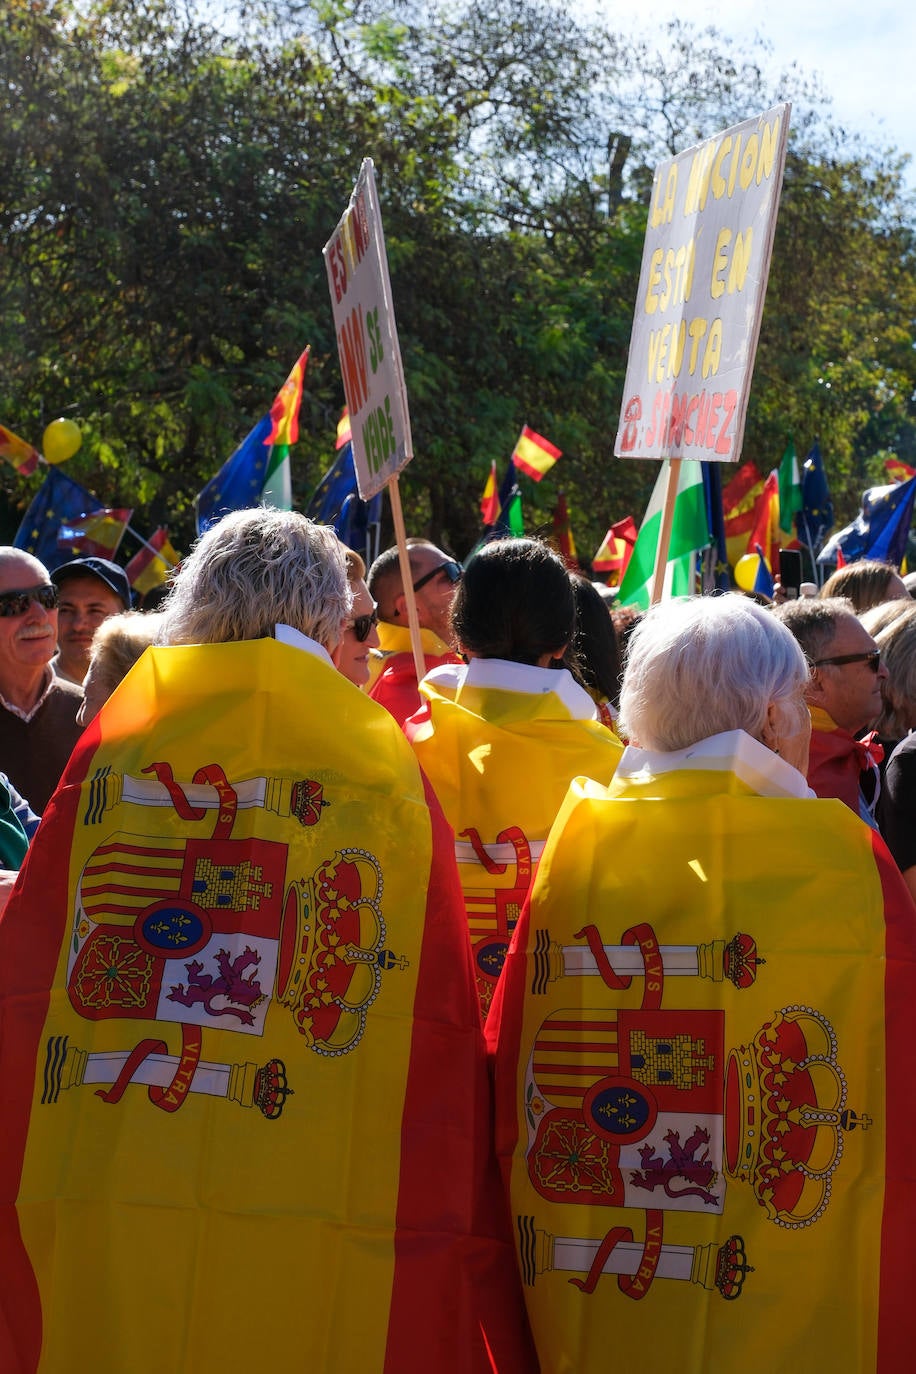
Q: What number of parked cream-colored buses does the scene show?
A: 0